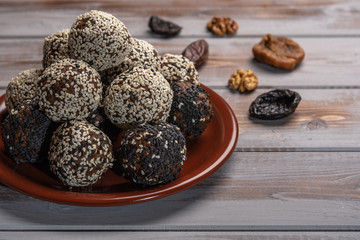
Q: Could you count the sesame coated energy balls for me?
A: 12